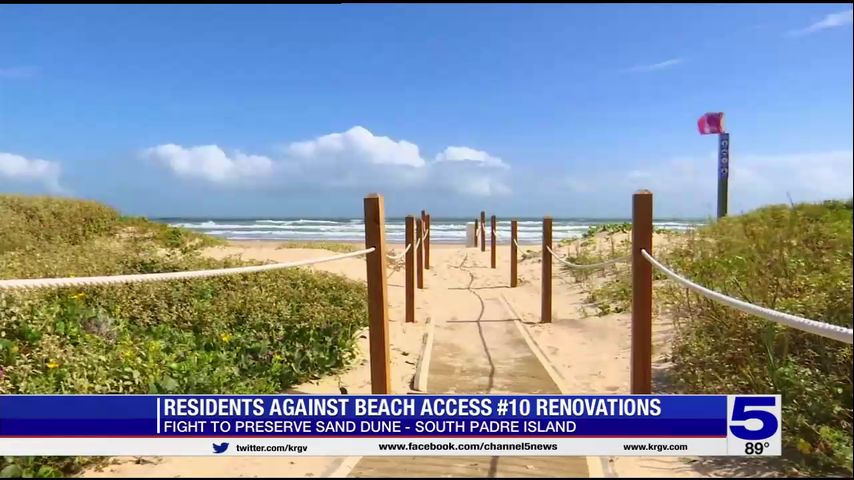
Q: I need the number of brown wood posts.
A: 11